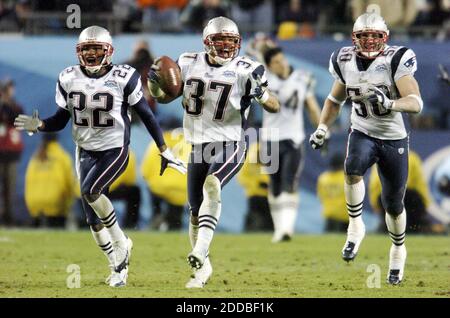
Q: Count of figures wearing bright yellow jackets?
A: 6